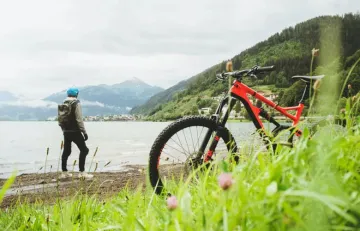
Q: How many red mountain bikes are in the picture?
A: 1